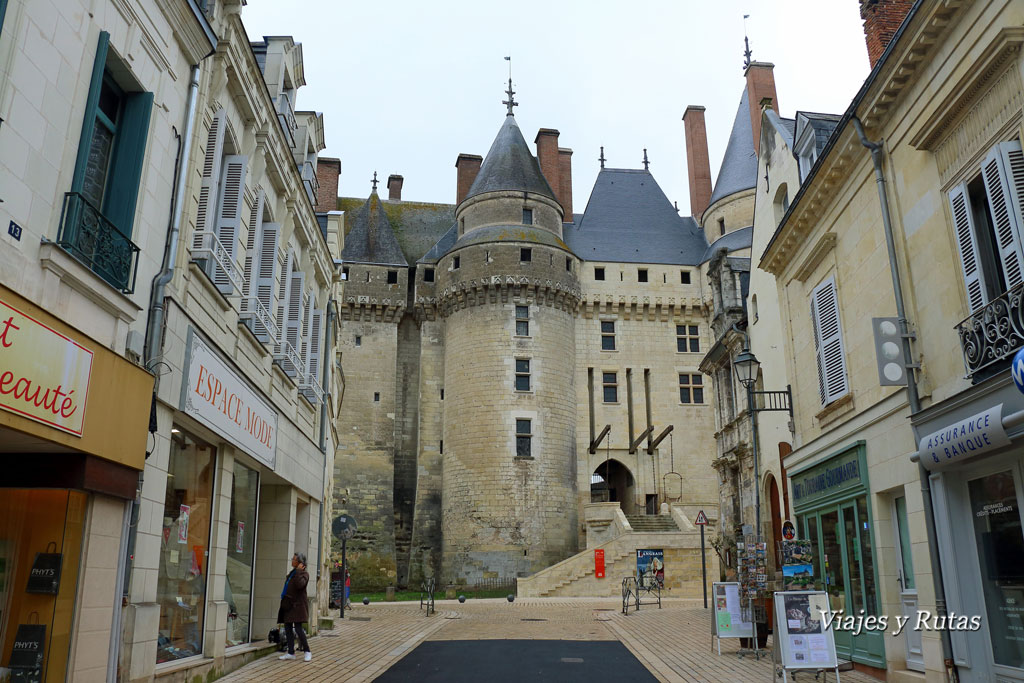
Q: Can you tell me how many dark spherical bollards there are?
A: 3